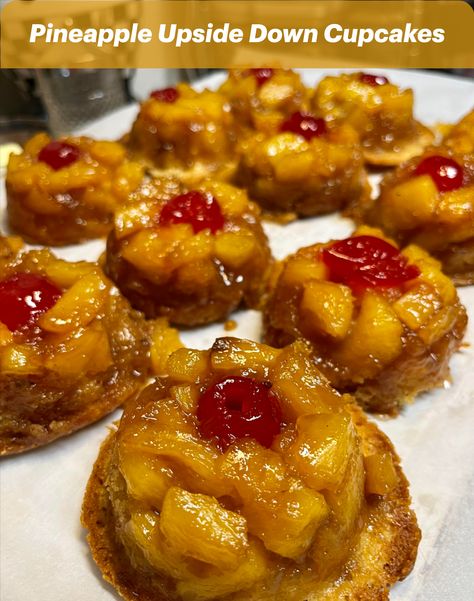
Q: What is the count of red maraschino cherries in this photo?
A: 10